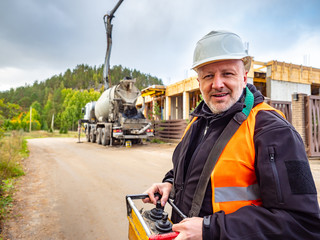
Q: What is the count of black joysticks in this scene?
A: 2